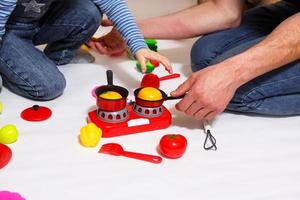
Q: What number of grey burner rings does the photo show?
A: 2